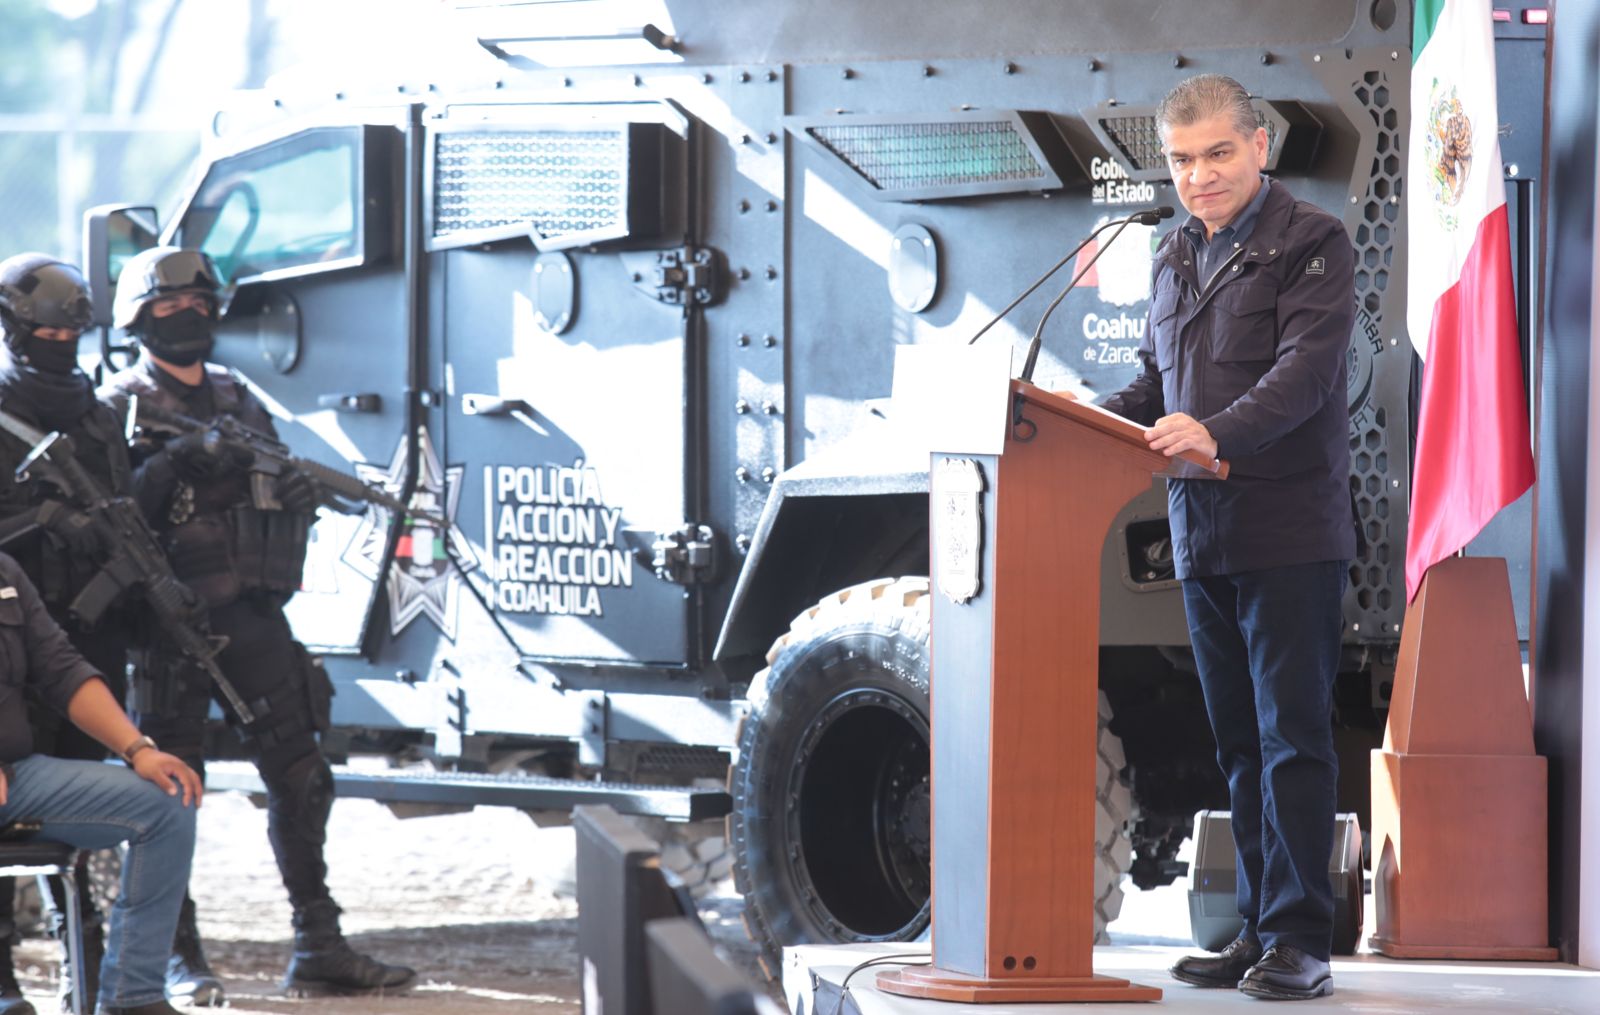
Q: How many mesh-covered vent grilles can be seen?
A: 3